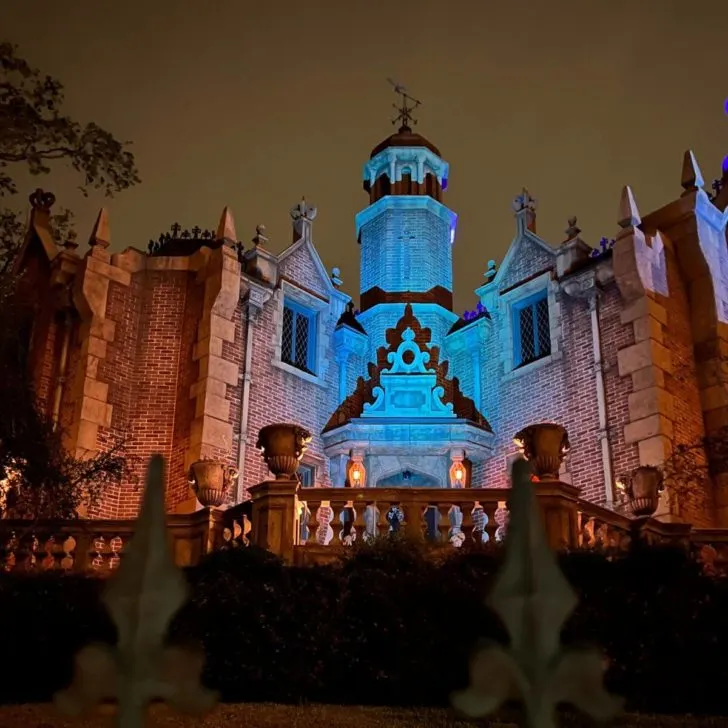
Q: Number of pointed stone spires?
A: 4